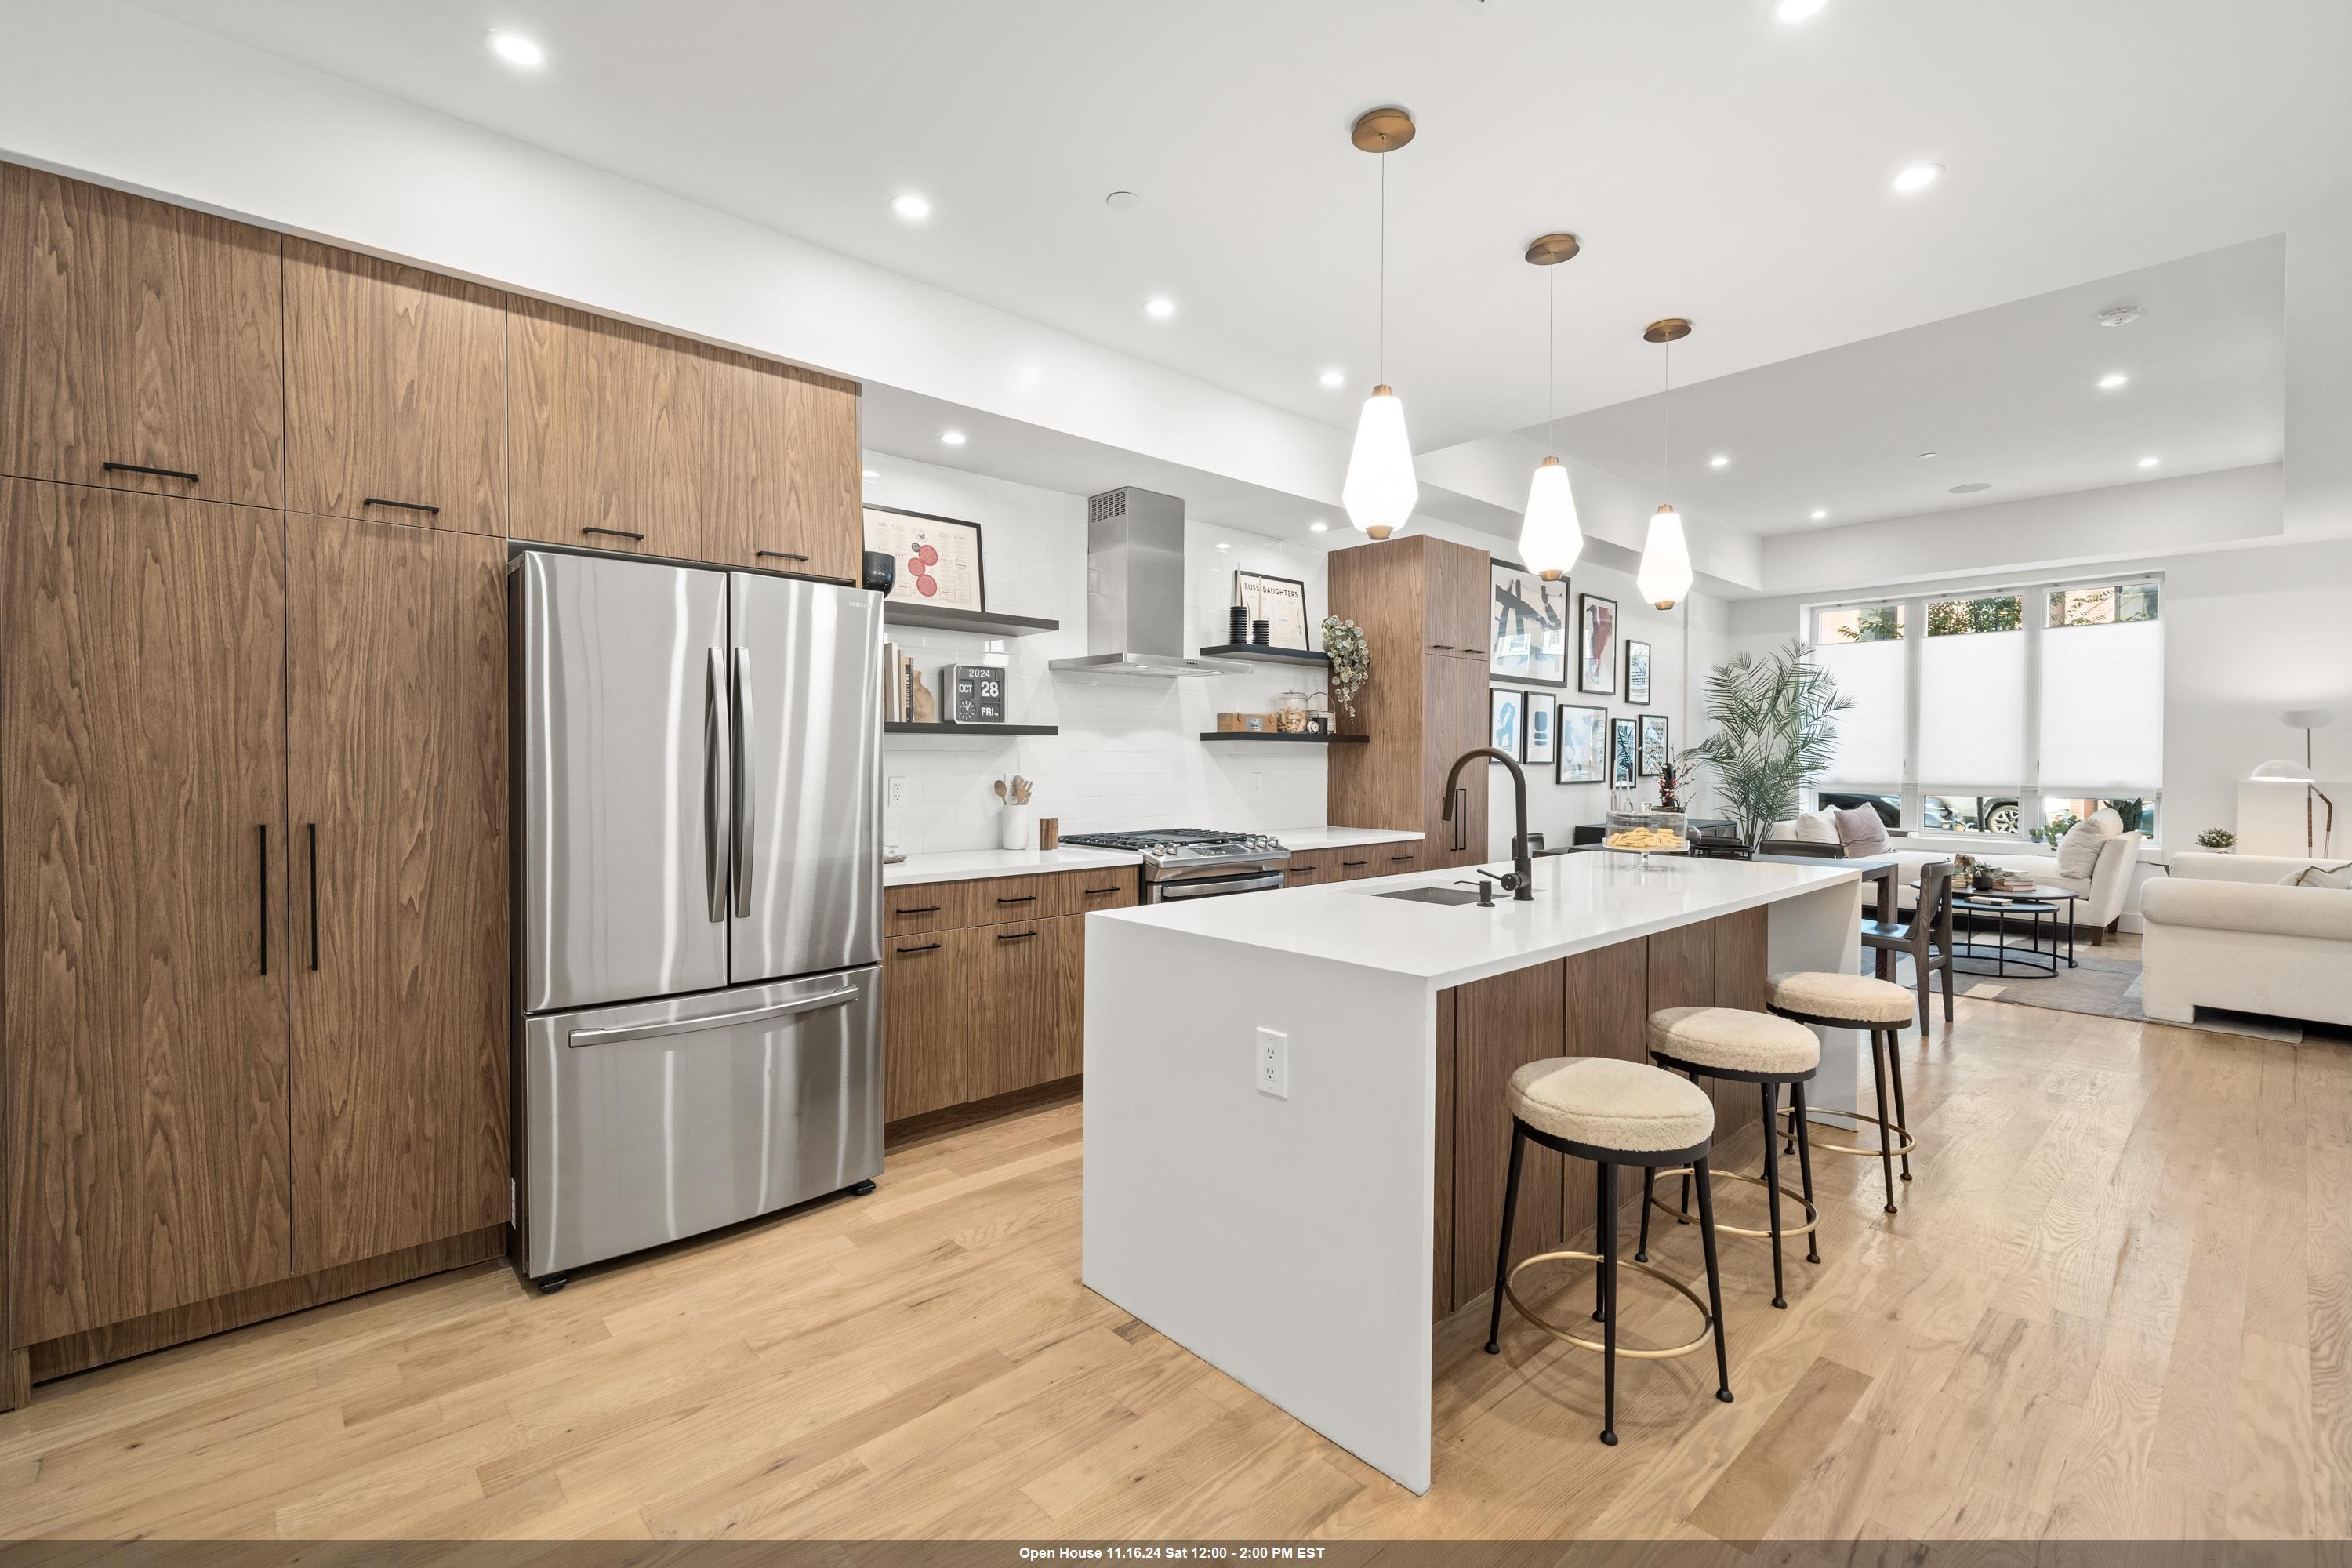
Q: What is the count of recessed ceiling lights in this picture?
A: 12